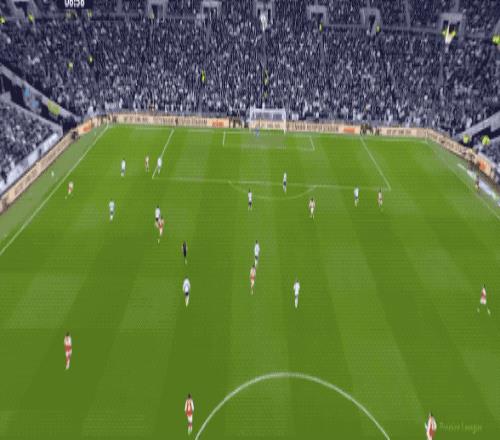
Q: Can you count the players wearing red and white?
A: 10